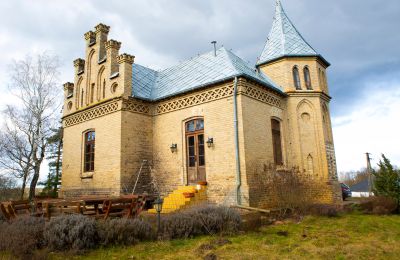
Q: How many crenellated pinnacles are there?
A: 6